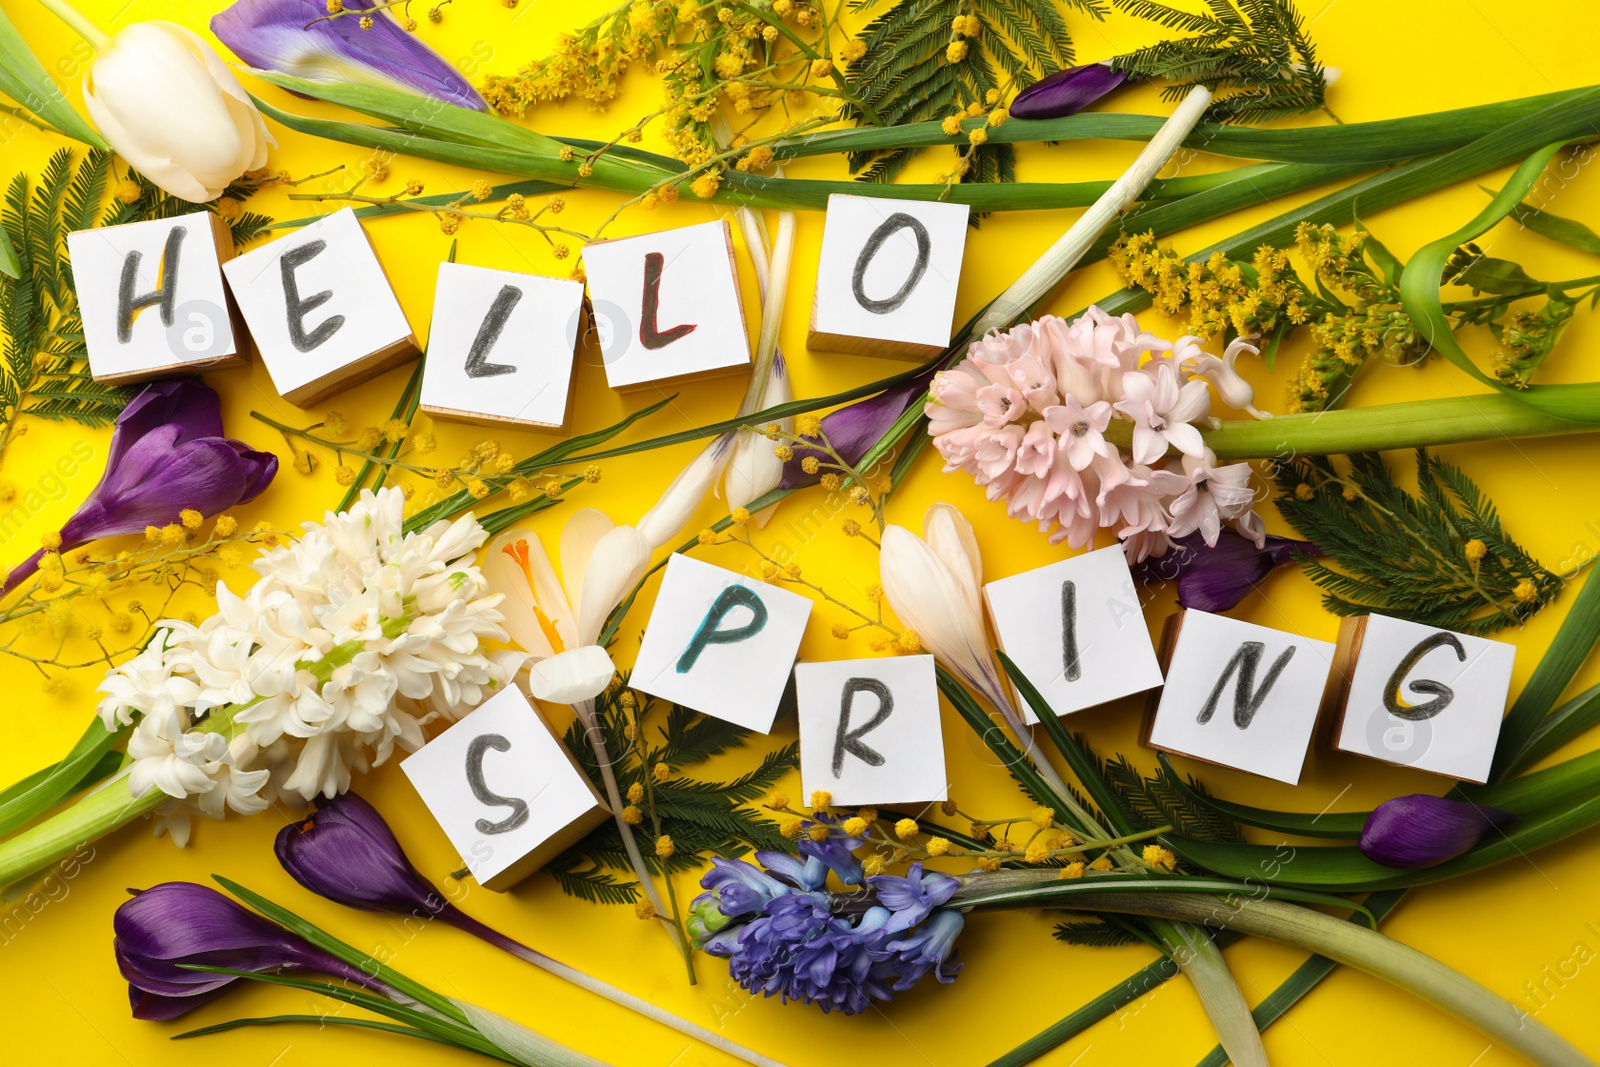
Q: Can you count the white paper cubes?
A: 11